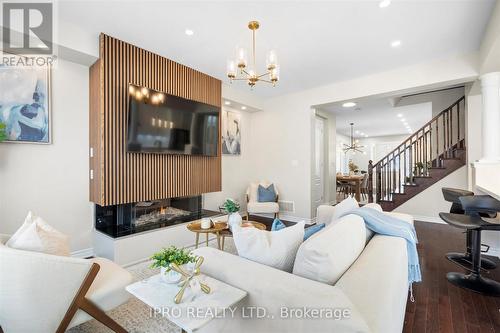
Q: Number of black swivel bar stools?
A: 2